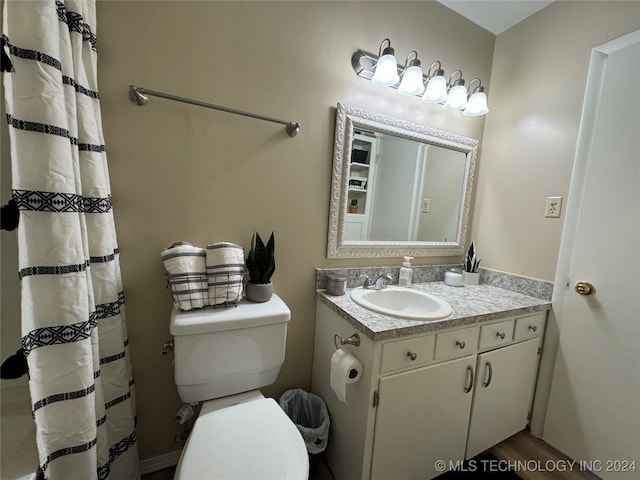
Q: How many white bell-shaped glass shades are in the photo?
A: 5